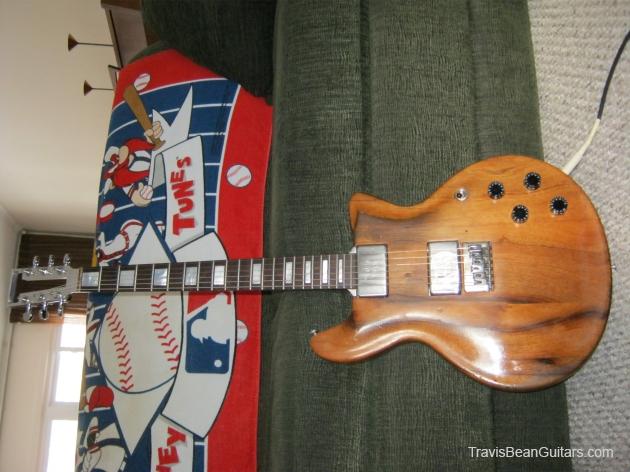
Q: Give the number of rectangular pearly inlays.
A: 10